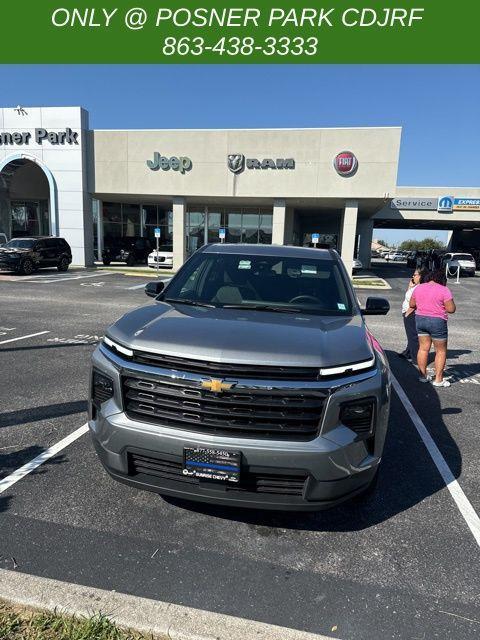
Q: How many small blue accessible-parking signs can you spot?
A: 3